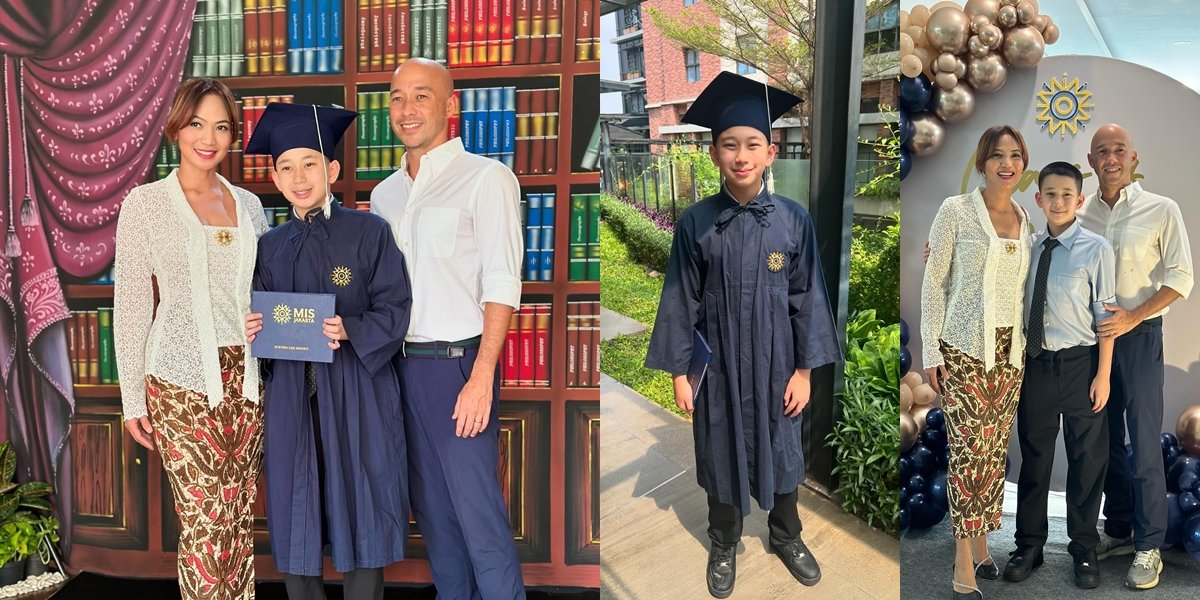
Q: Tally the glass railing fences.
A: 1